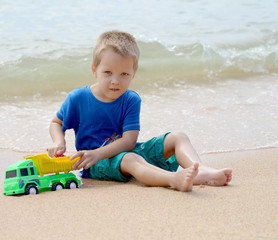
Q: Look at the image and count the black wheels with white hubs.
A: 3